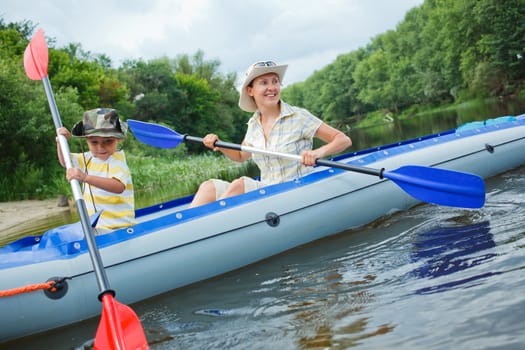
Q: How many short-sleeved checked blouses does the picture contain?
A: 1